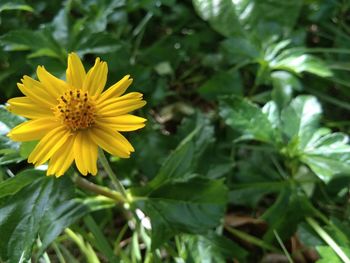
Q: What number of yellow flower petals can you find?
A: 13